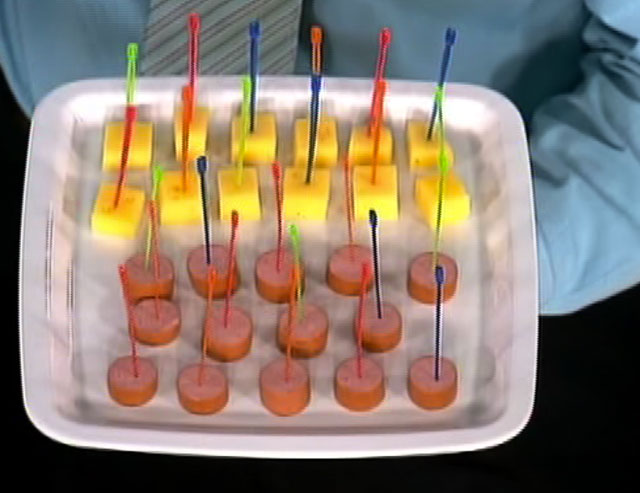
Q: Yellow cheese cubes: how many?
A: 12